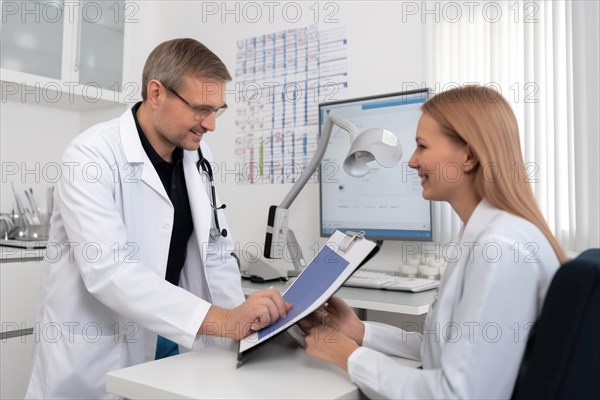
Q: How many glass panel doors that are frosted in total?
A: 2